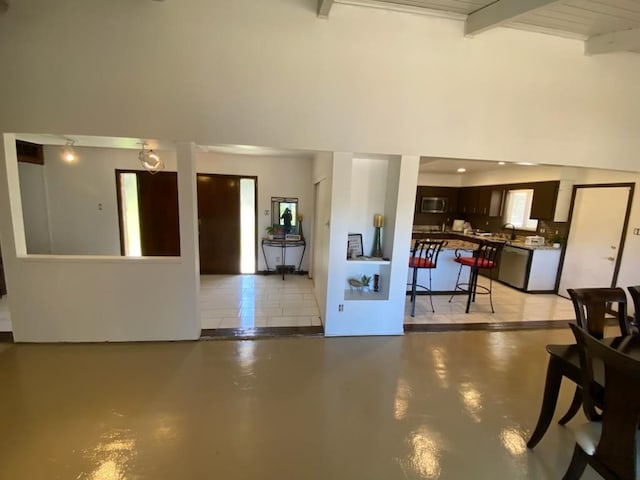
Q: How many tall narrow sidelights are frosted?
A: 2